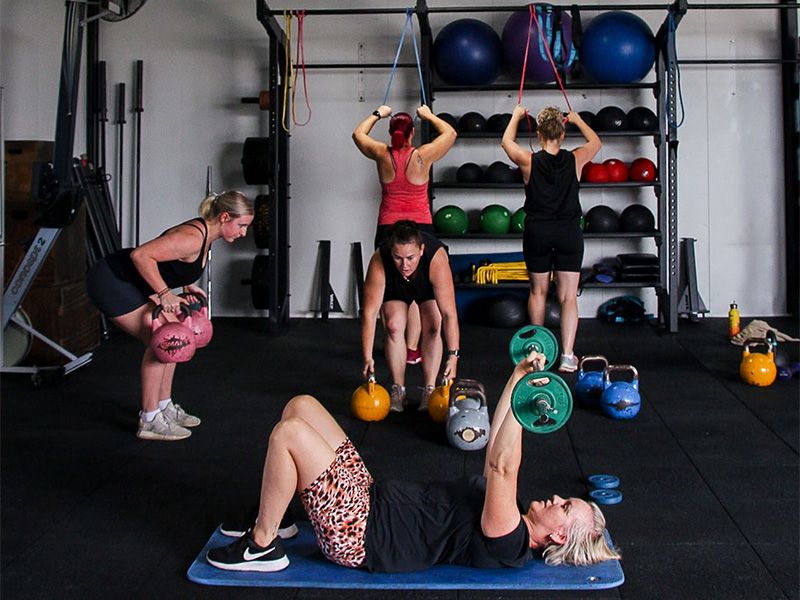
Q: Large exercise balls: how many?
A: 3